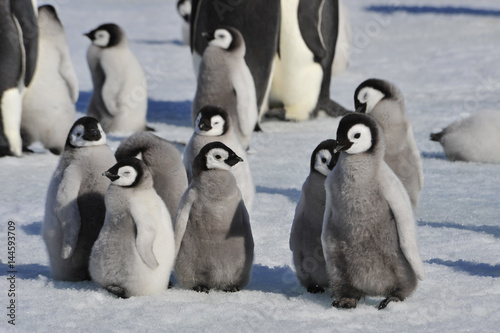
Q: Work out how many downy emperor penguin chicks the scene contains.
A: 13